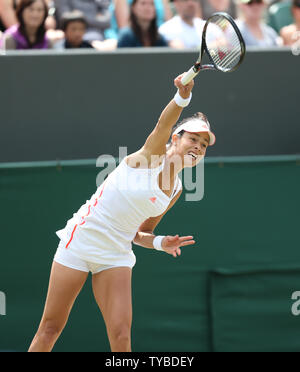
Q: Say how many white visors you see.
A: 1